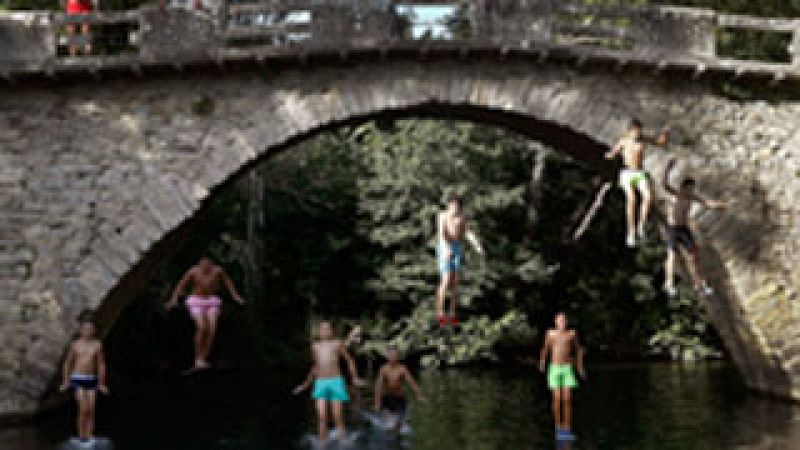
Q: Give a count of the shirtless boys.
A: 8